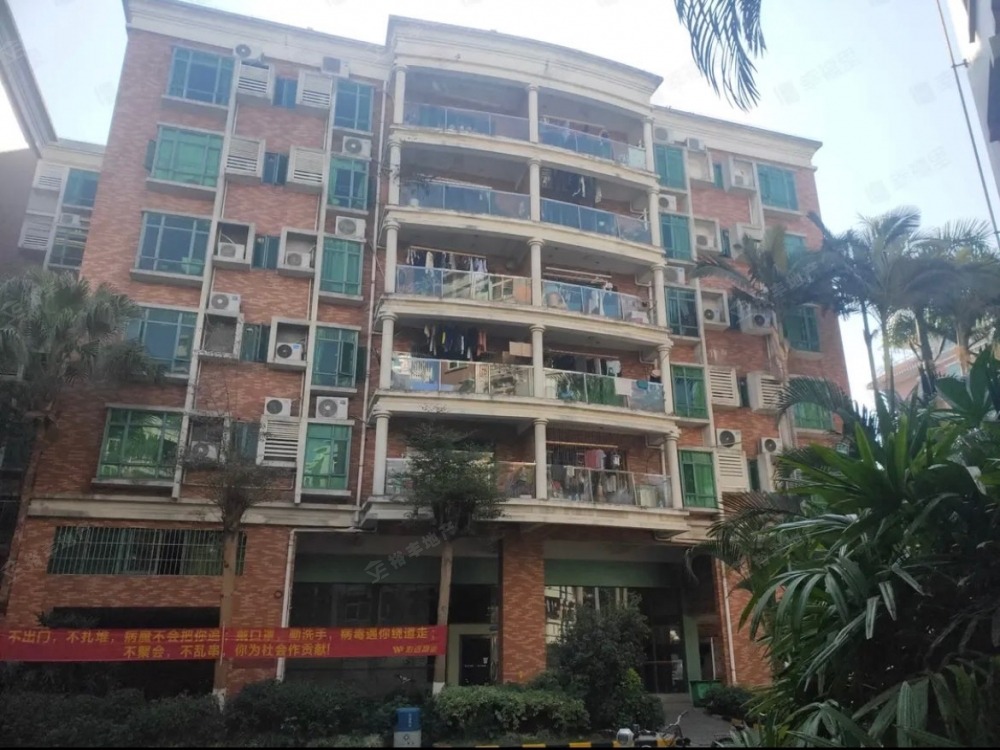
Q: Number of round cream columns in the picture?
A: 15